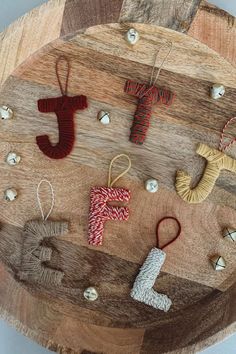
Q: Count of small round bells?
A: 10